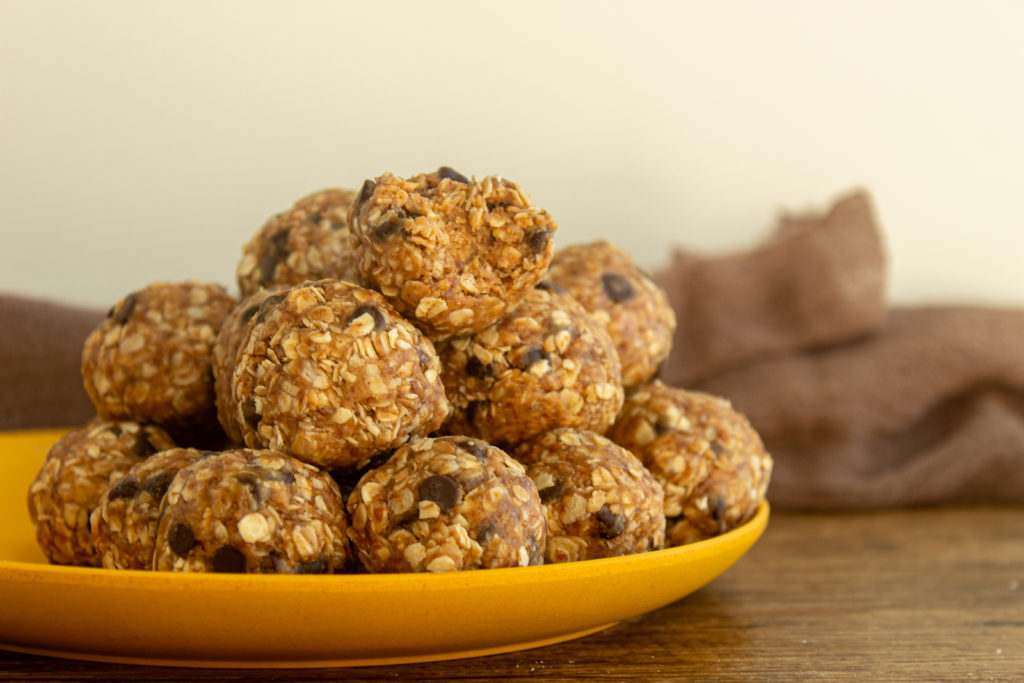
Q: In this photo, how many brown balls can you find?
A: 13